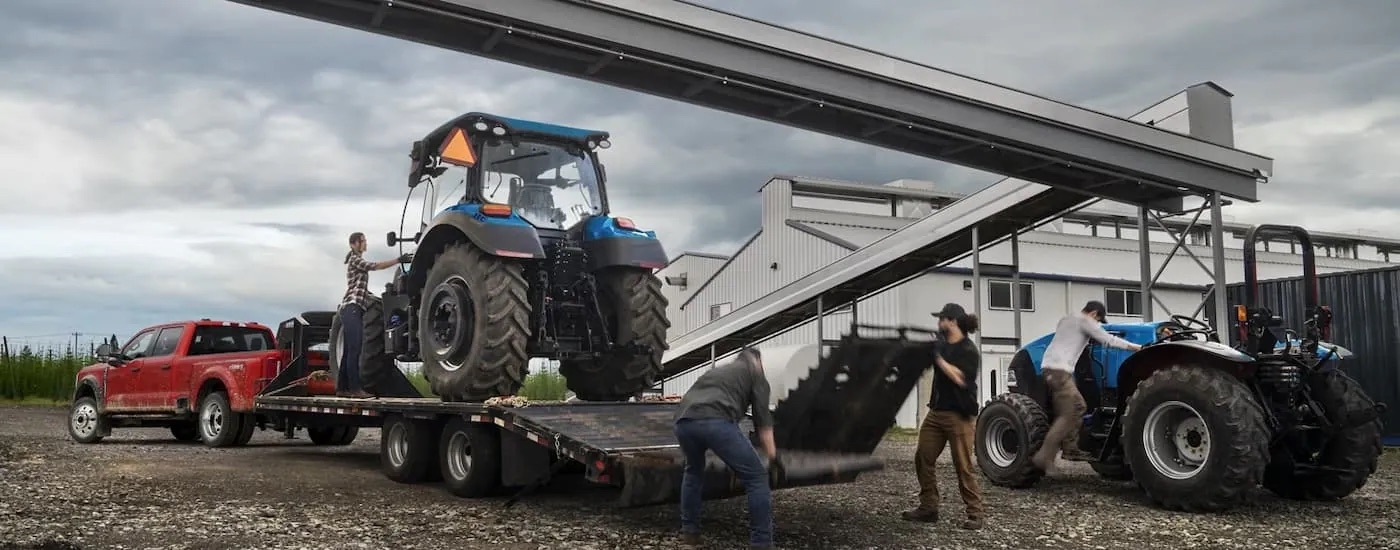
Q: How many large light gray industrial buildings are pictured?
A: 1